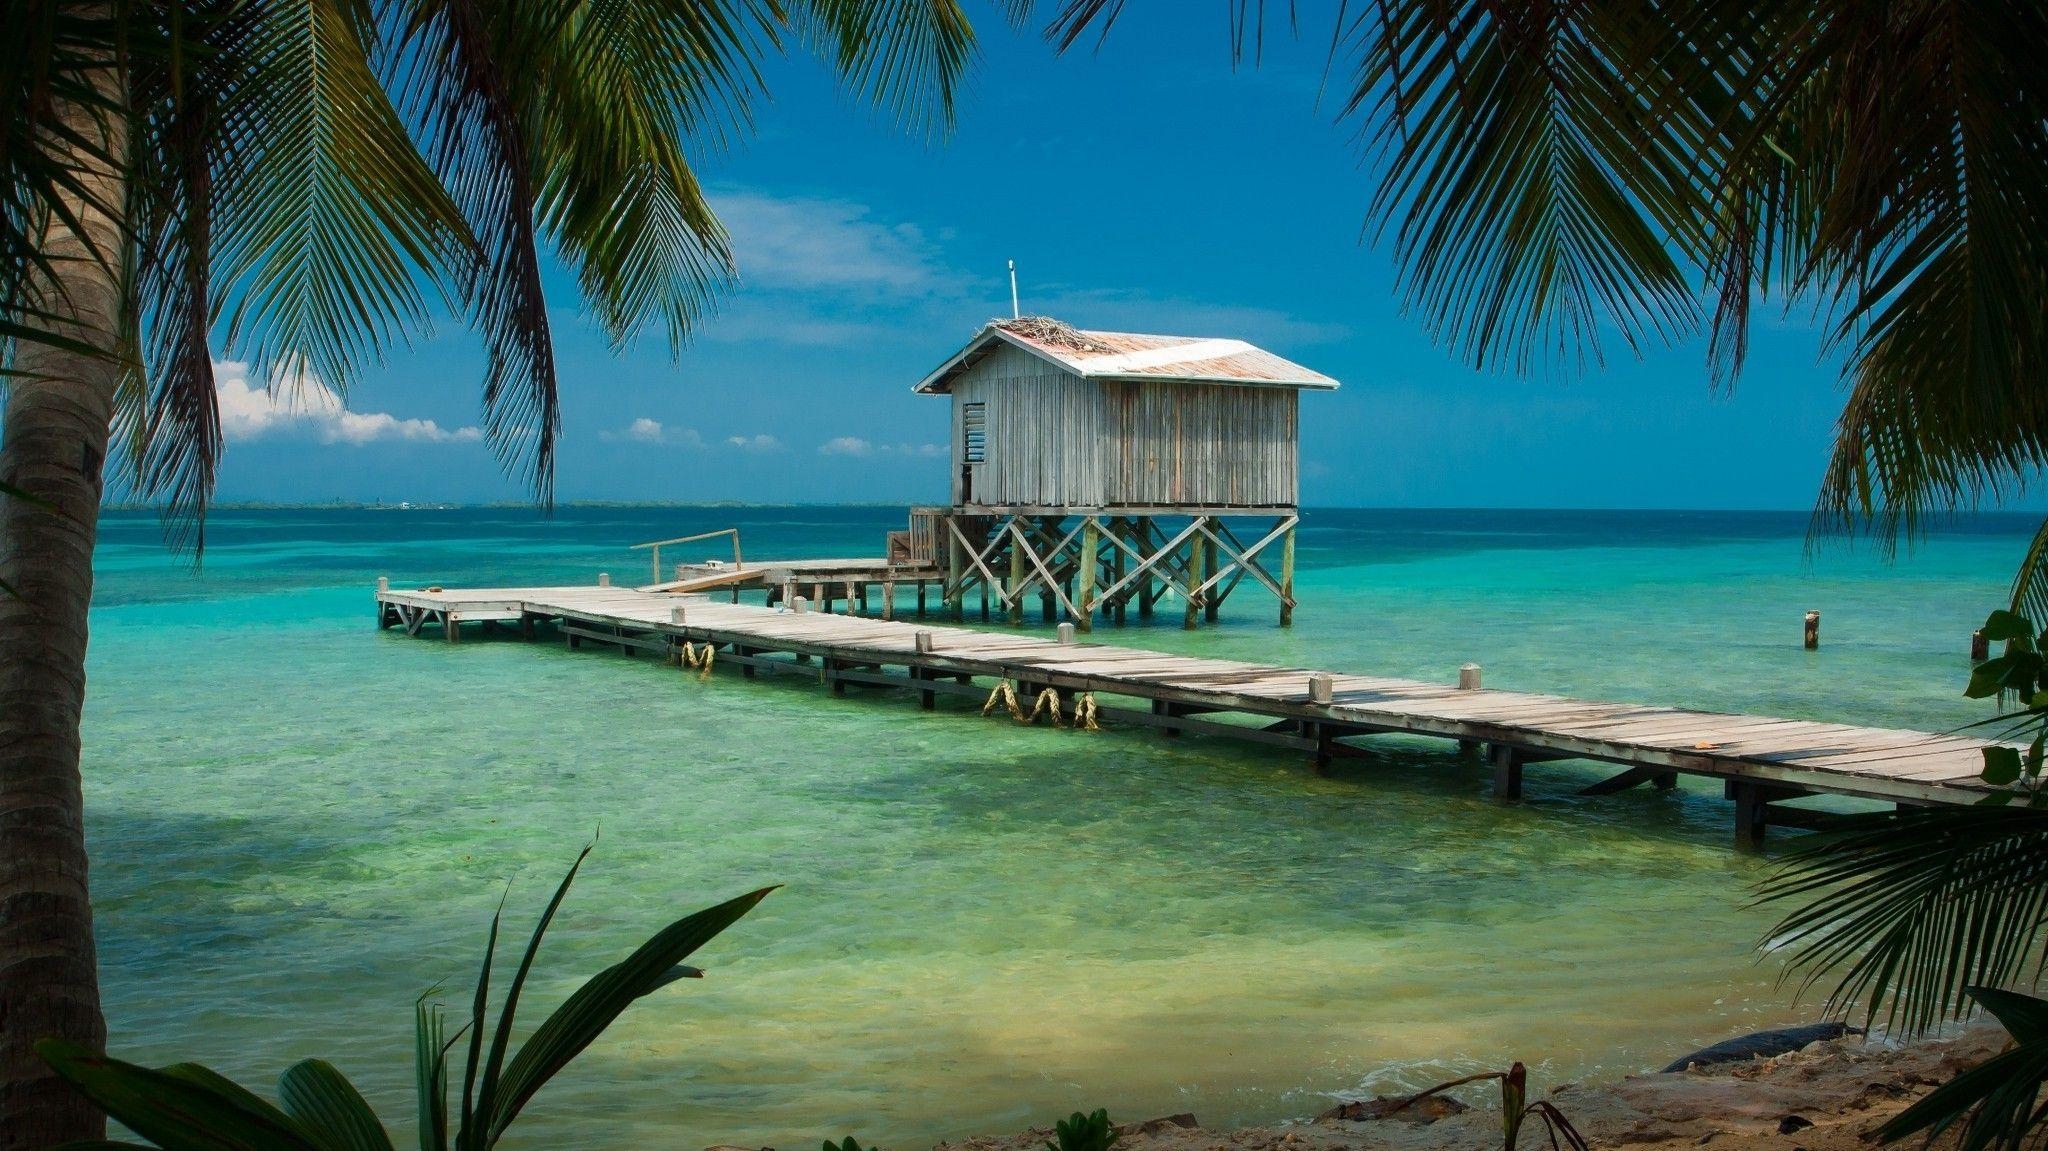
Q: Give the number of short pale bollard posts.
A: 8